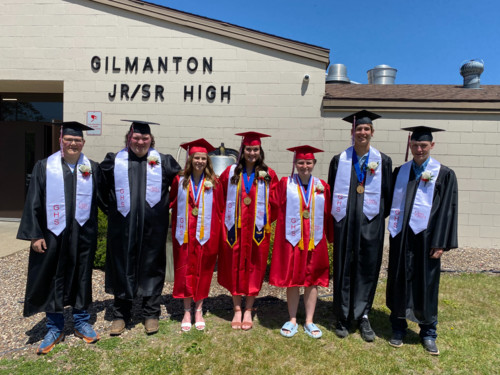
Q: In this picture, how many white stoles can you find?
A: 7